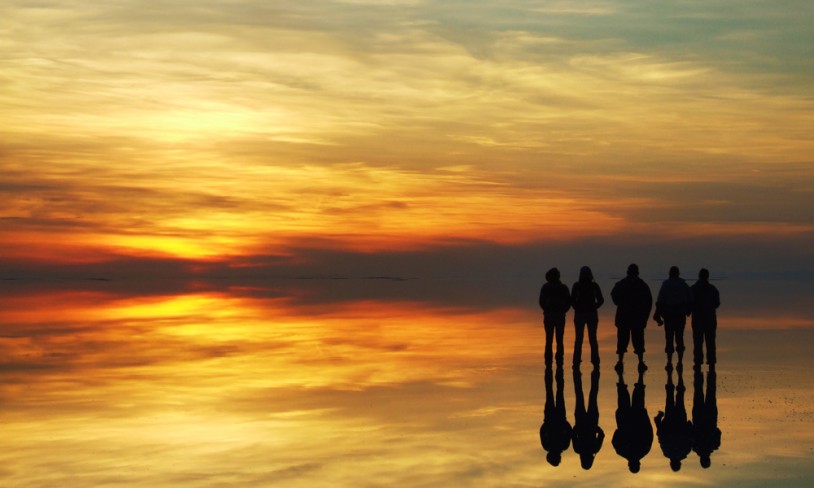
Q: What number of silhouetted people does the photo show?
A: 5